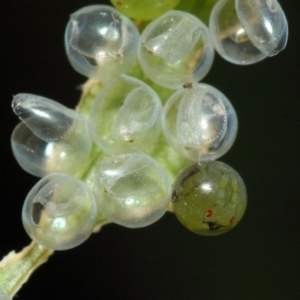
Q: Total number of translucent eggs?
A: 8